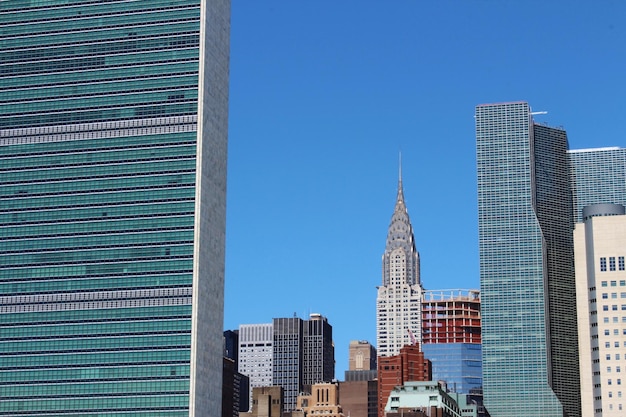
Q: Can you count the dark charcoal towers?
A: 2